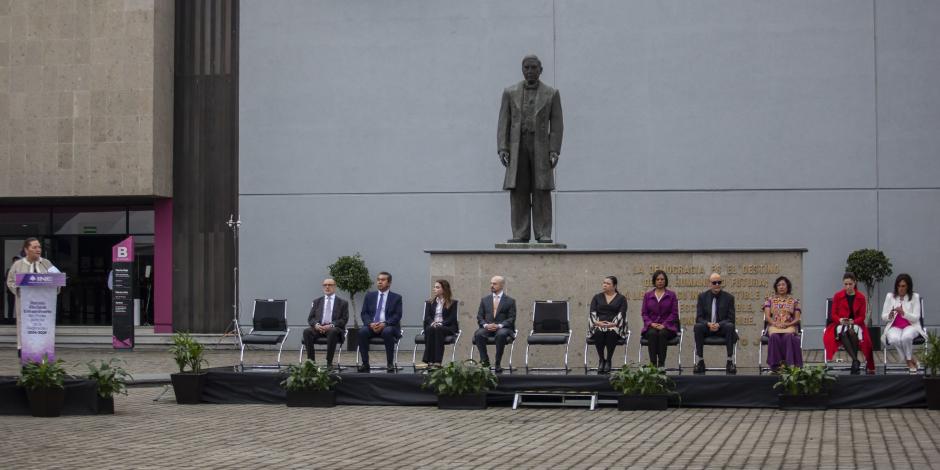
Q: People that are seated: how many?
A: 10